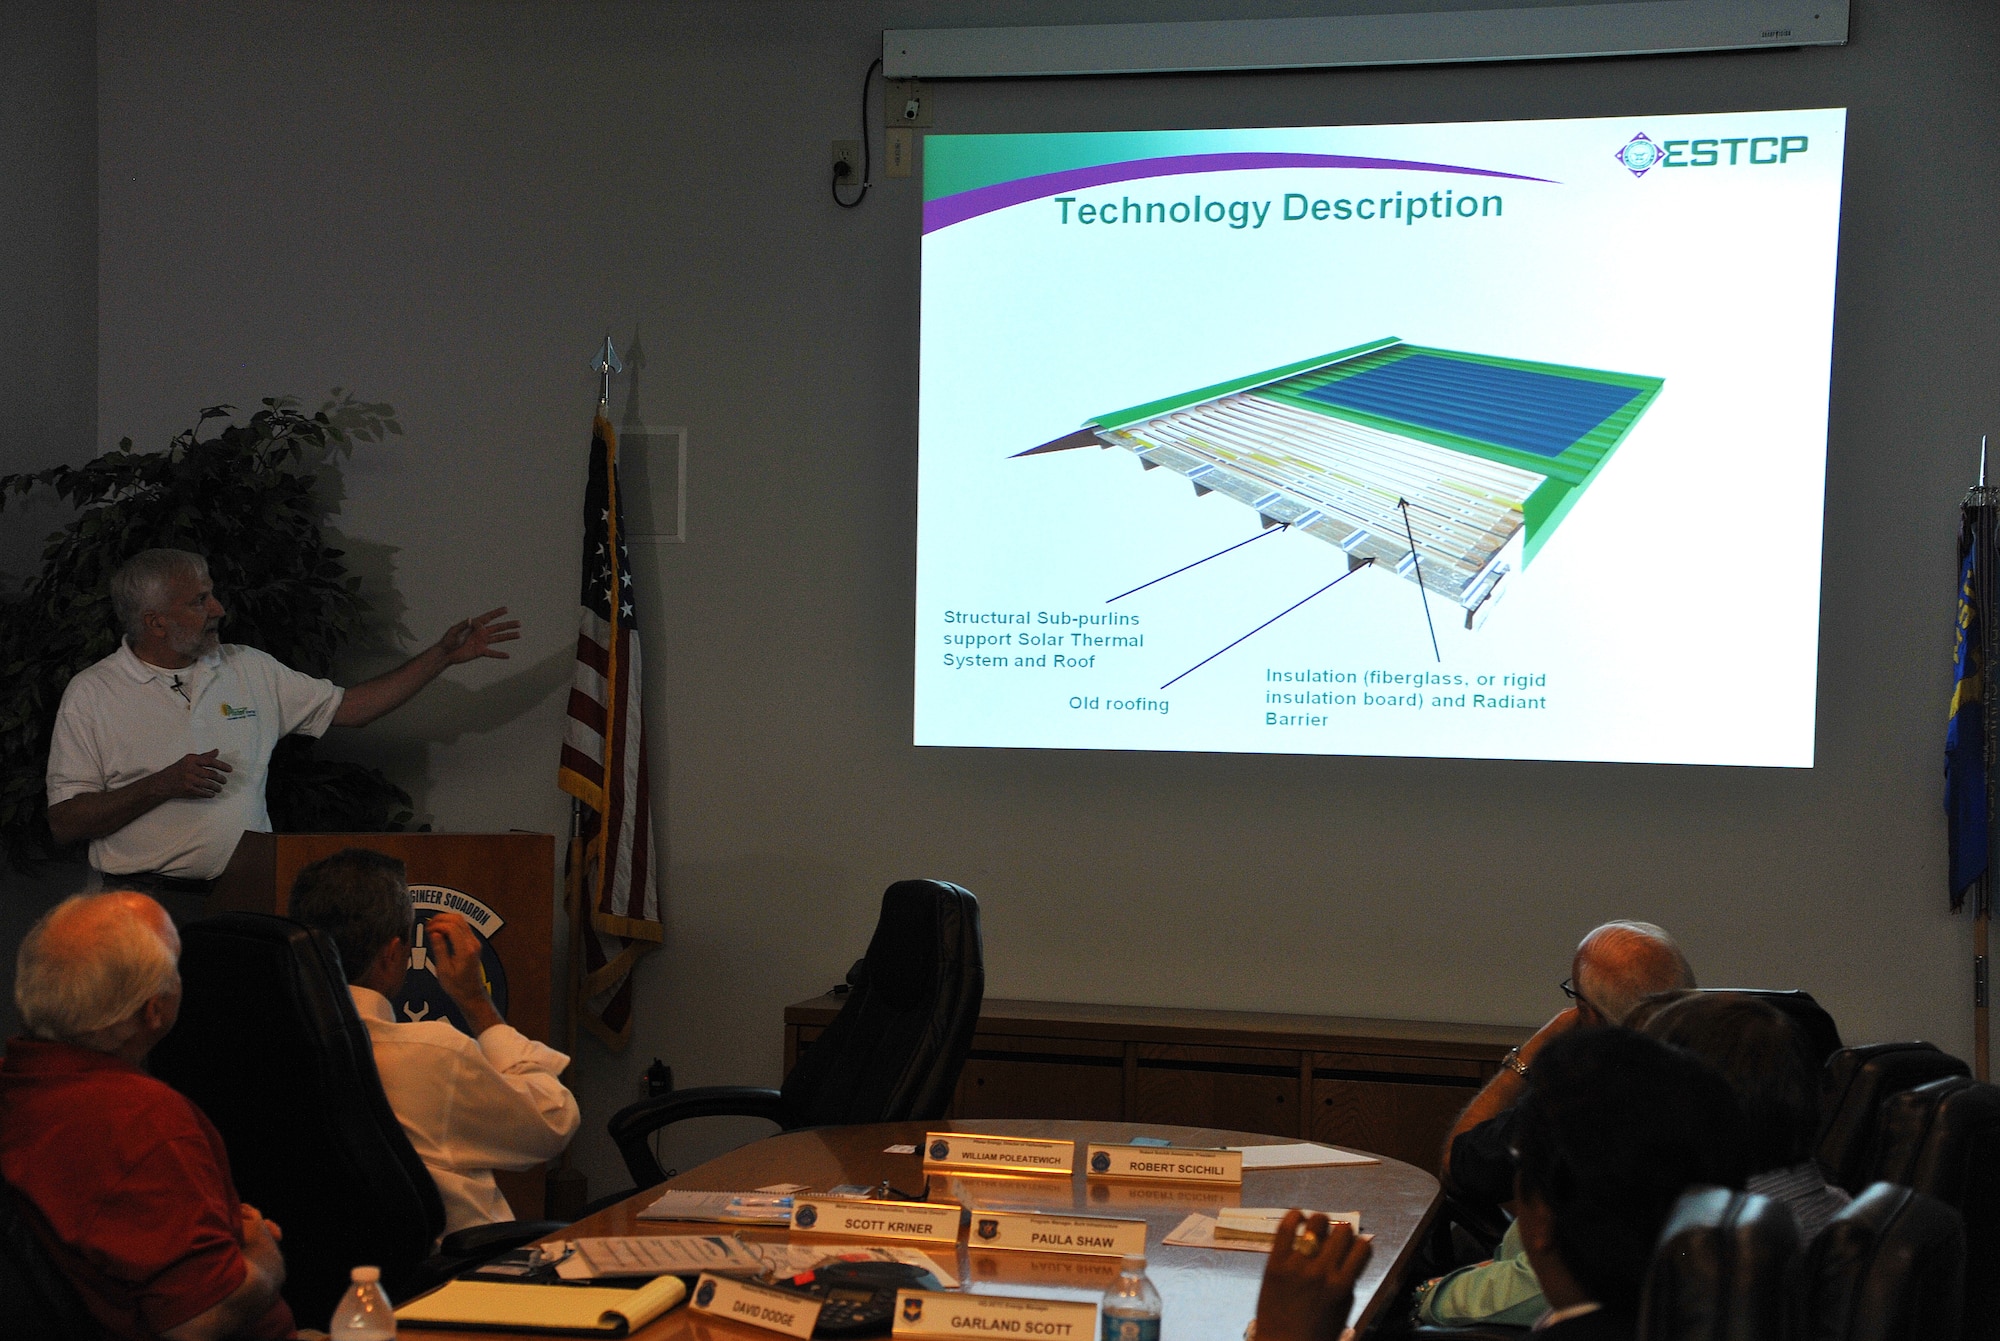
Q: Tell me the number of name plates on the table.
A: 6